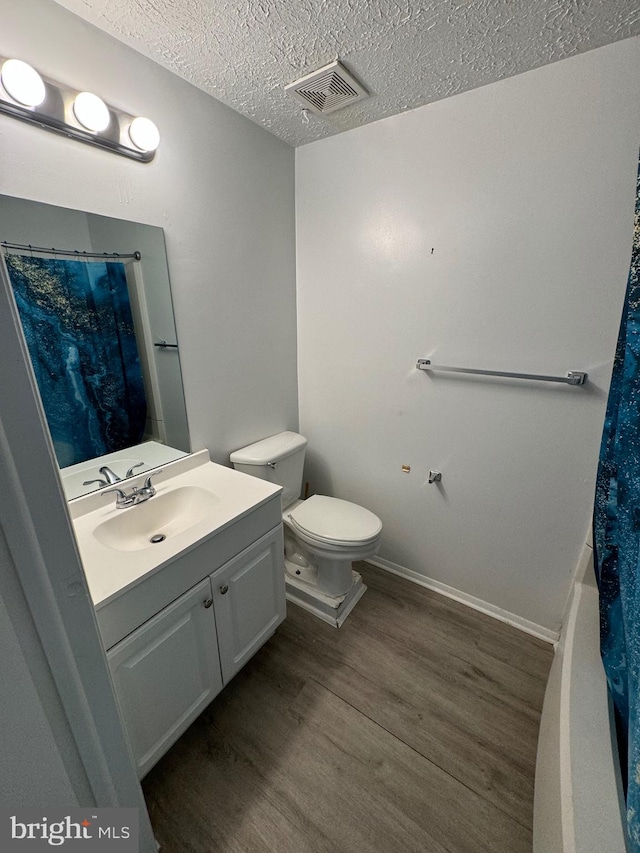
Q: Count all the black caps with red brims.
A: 0